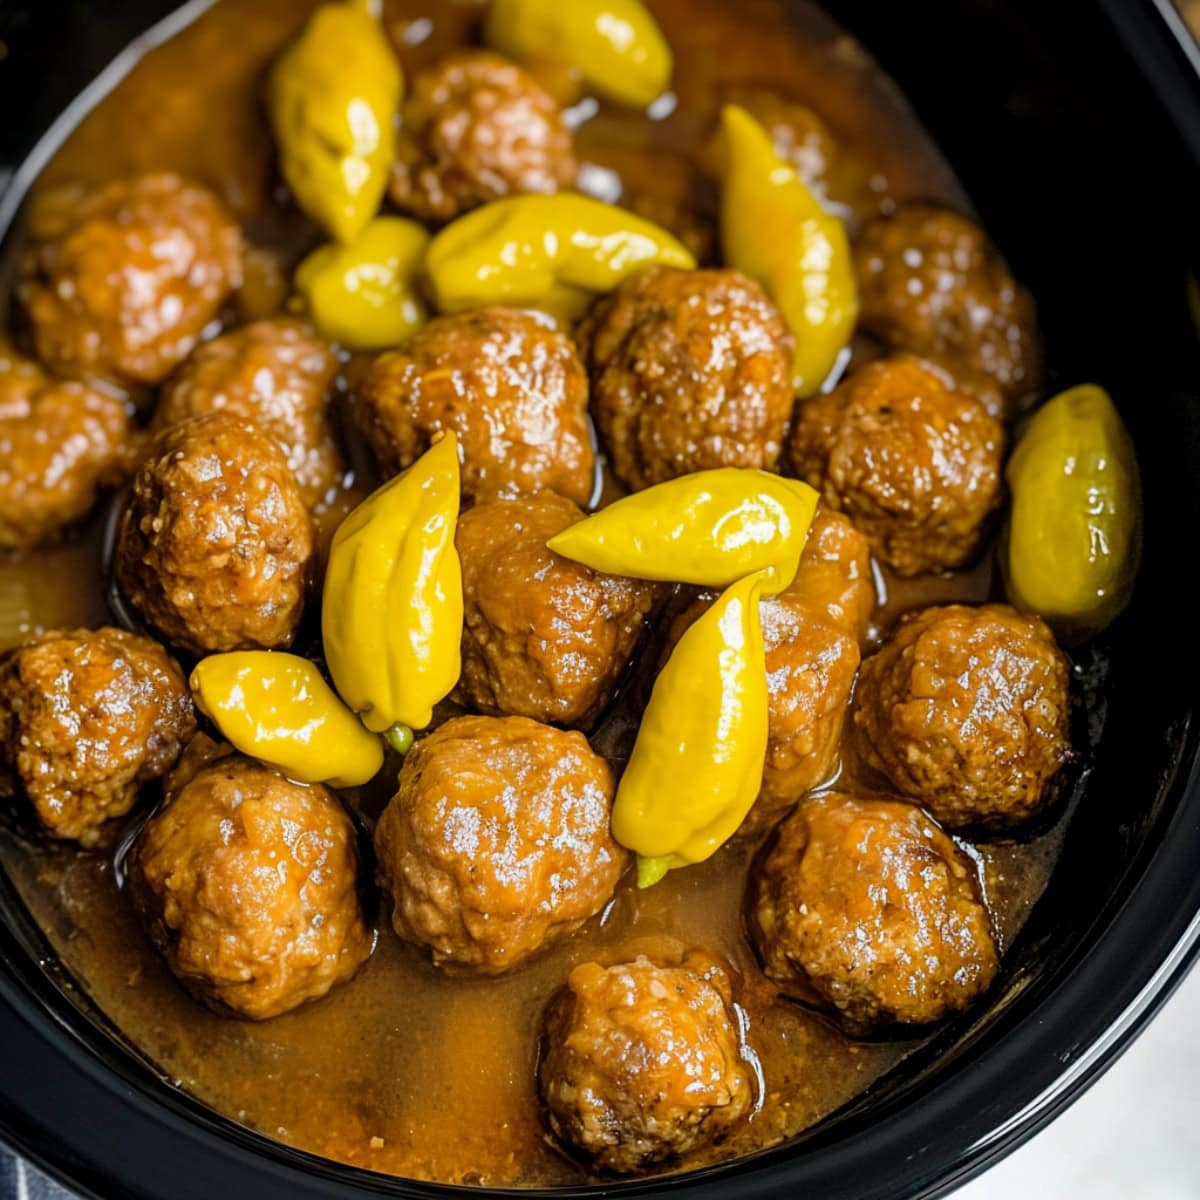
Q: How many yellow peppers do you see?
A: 10